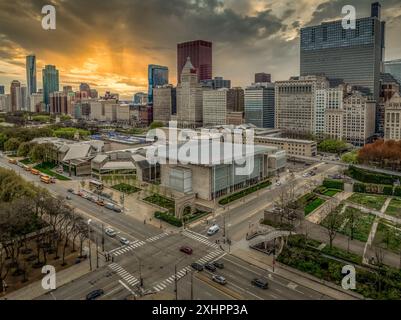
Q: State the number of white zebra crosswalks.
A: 4